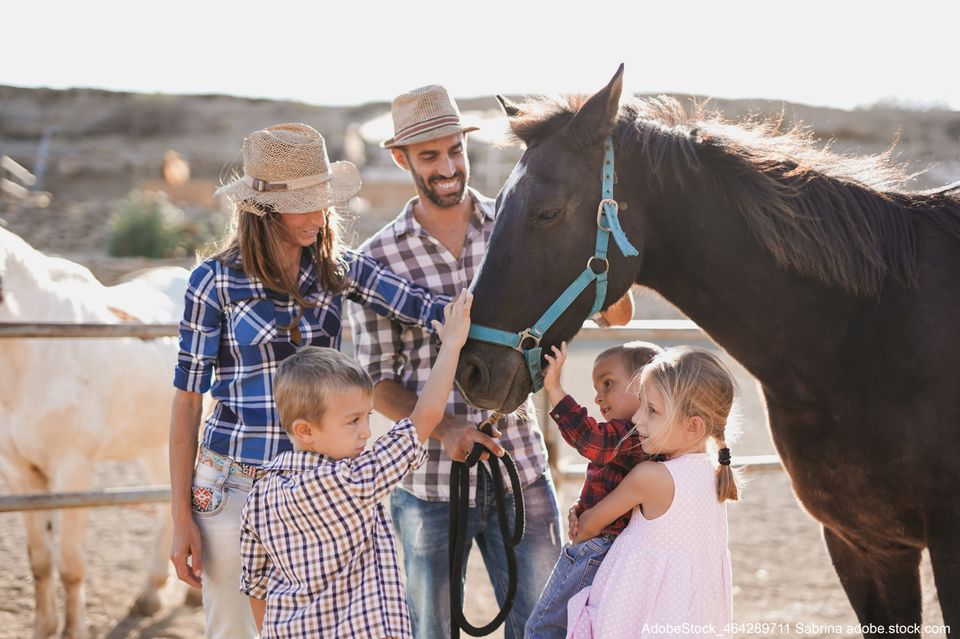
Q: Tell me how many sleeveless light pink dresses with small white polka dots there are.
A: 1